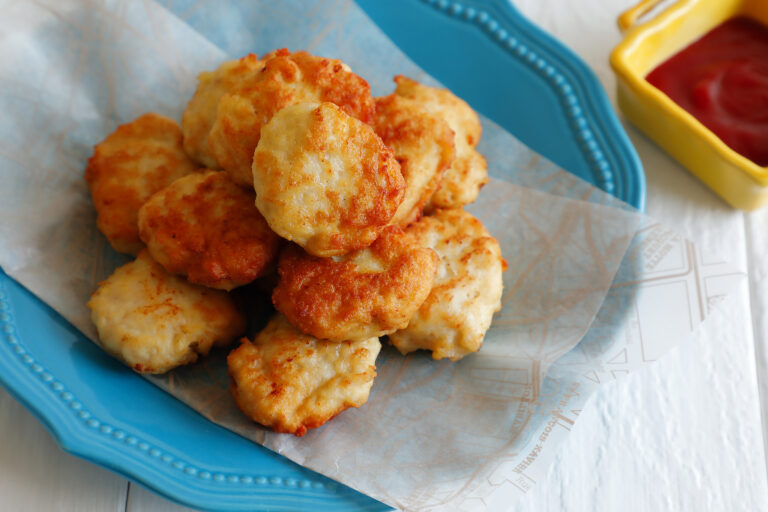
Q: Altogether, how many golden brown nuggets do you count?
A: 11